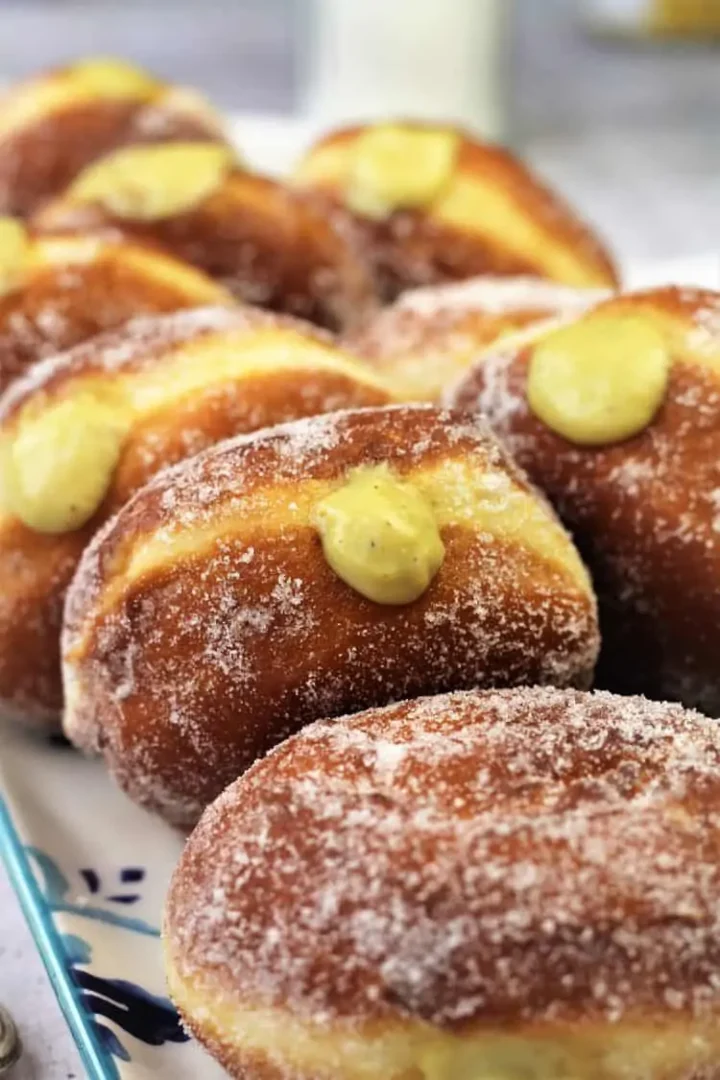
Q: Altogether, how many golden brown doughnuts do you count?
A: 9